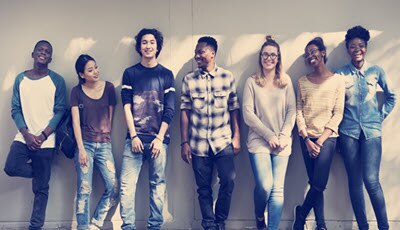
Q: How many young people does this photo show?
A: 7